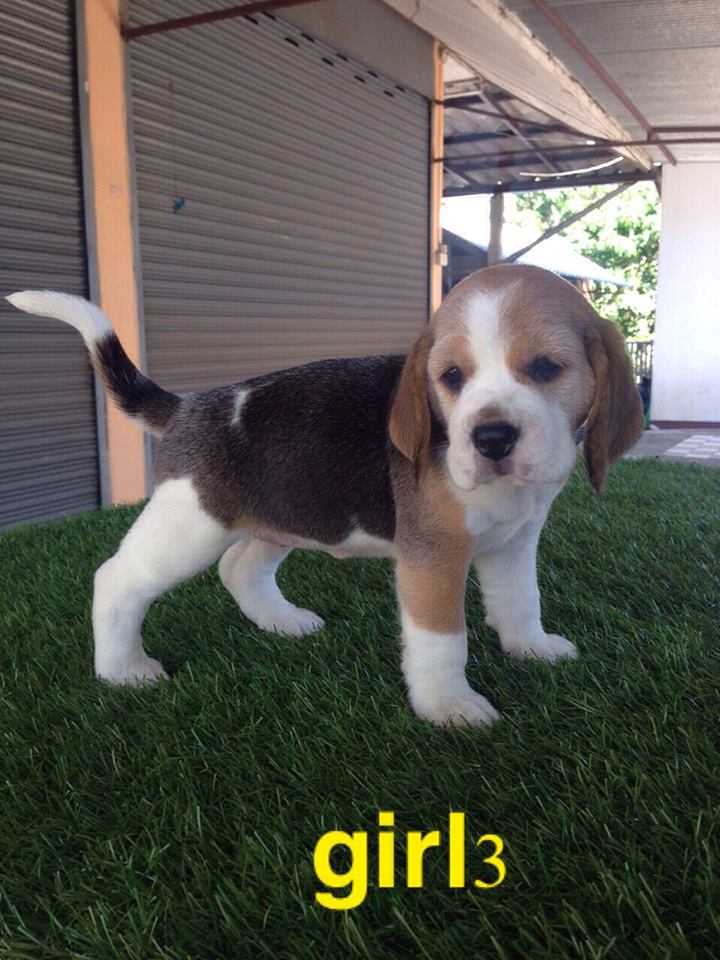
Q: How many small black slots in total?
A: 10